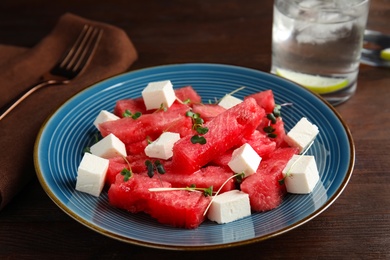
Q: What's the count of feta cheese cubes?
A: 10